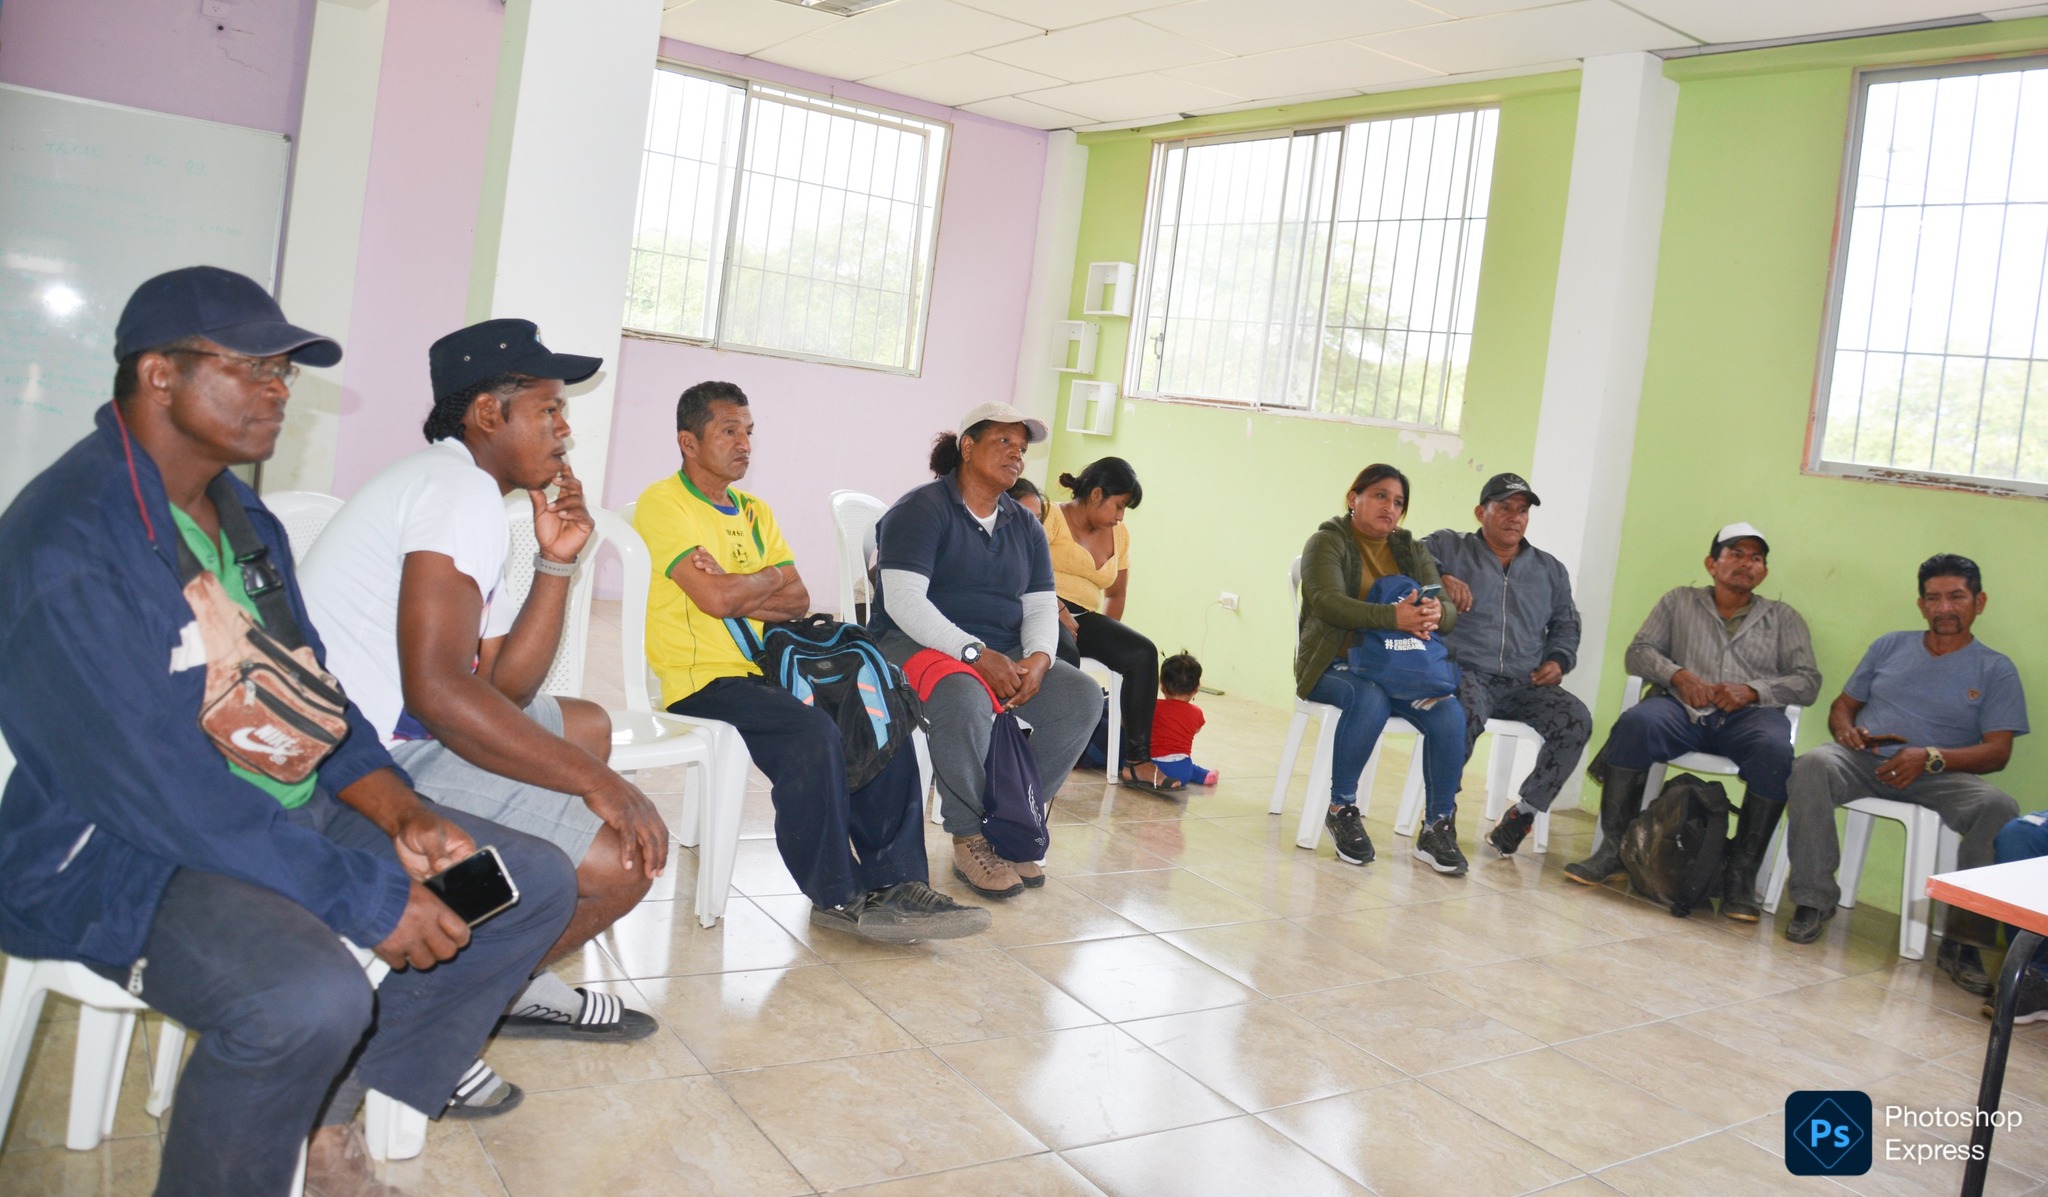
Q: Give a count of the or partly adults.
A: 11